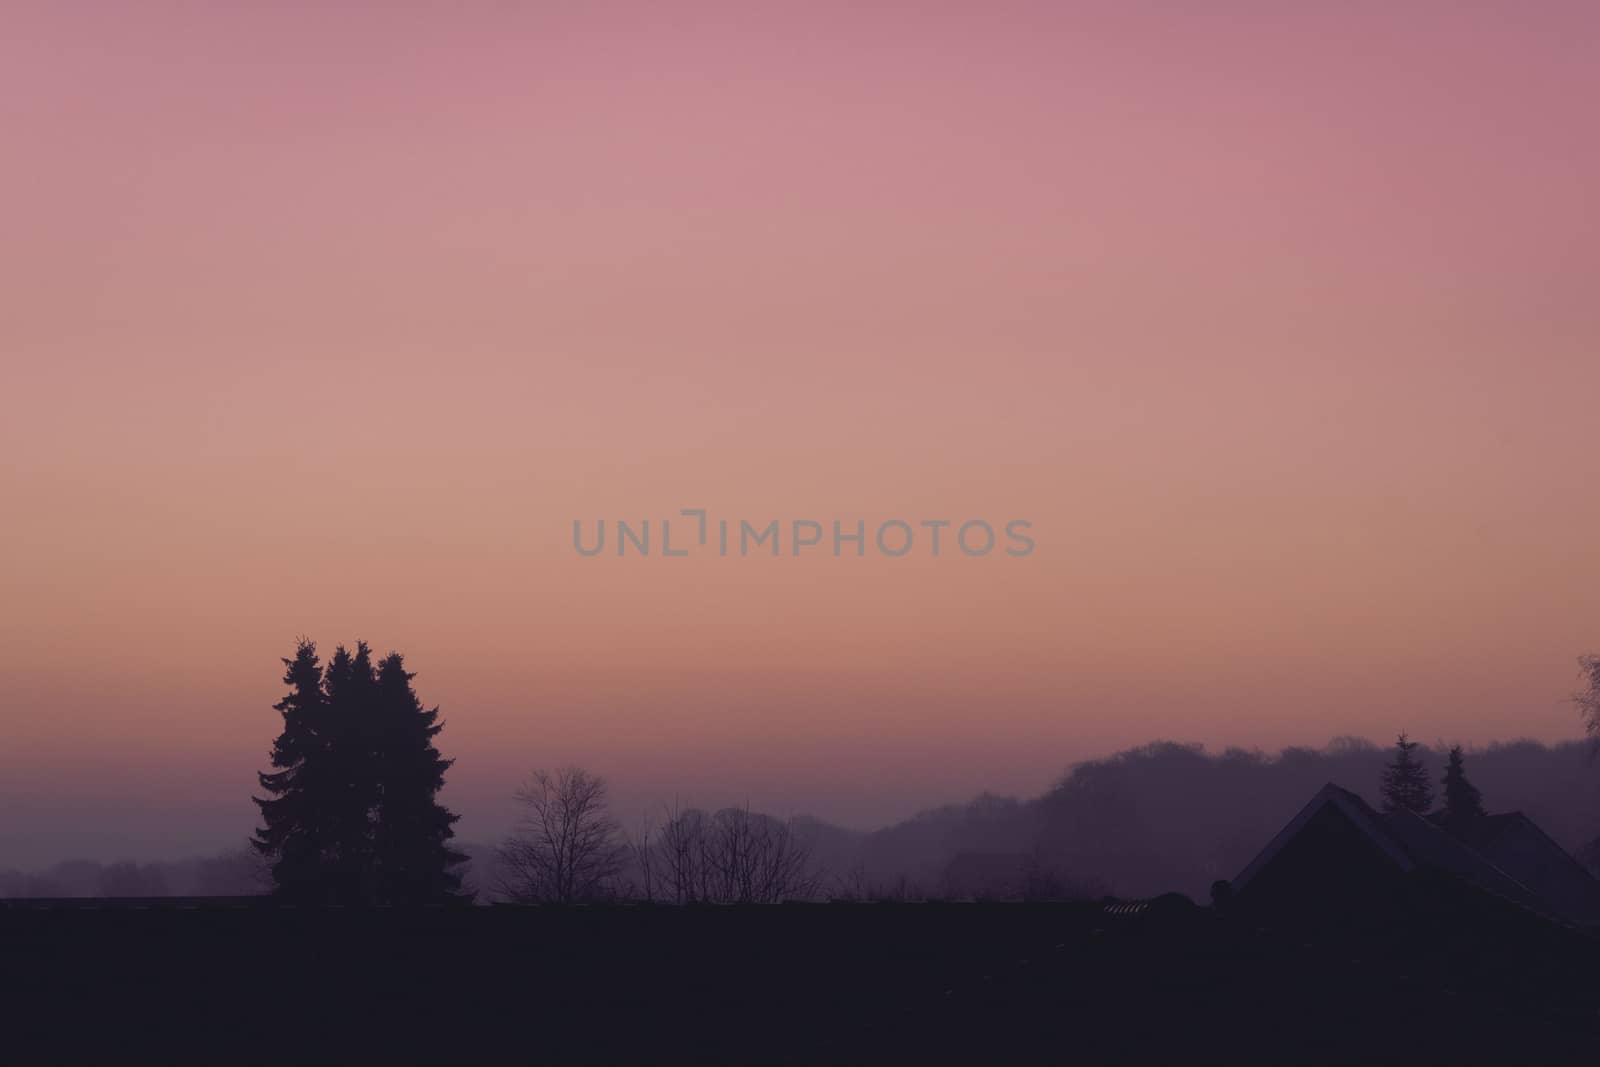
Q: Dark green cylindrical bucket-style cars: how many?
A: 0